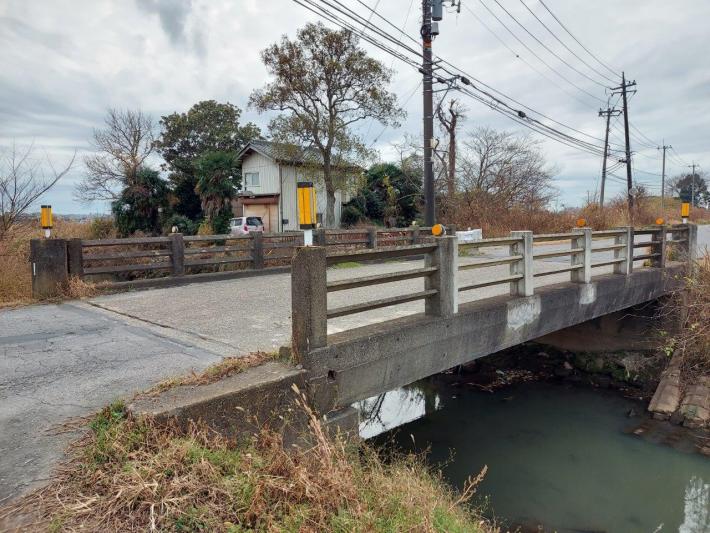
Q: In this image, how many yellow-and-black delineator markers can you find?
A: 3